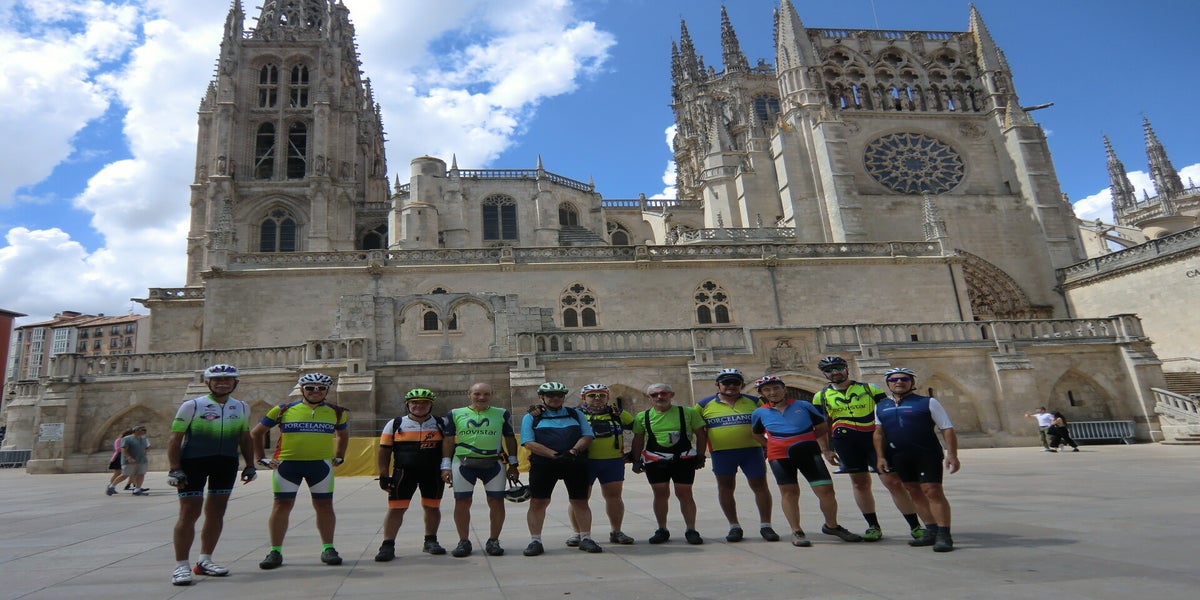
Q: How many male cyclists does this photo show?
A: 11